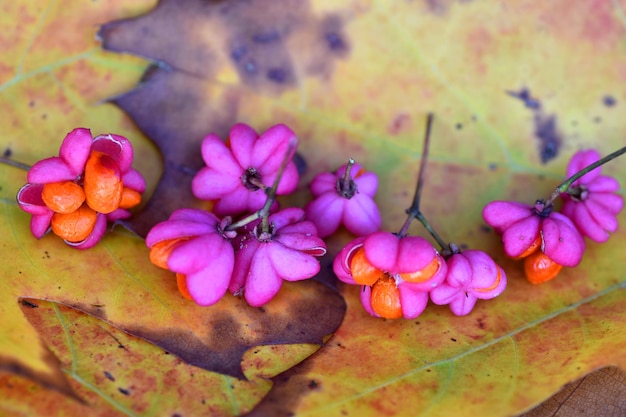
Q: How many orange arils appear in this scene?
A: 12